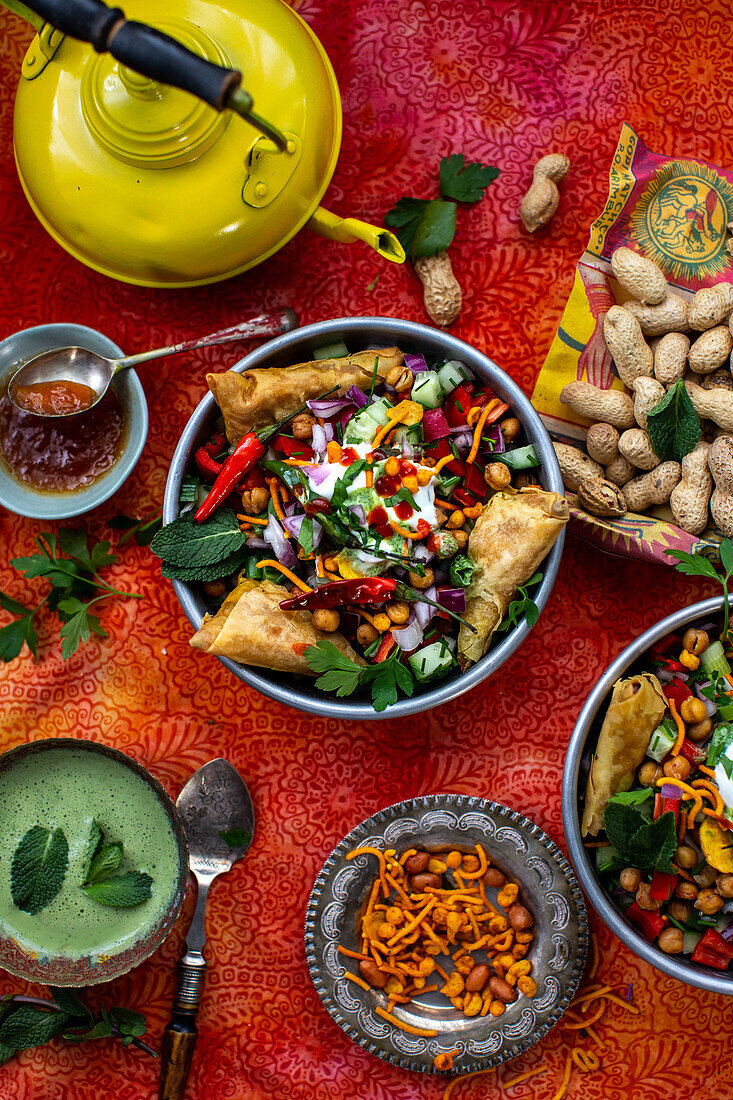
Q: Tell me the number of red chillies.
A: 2